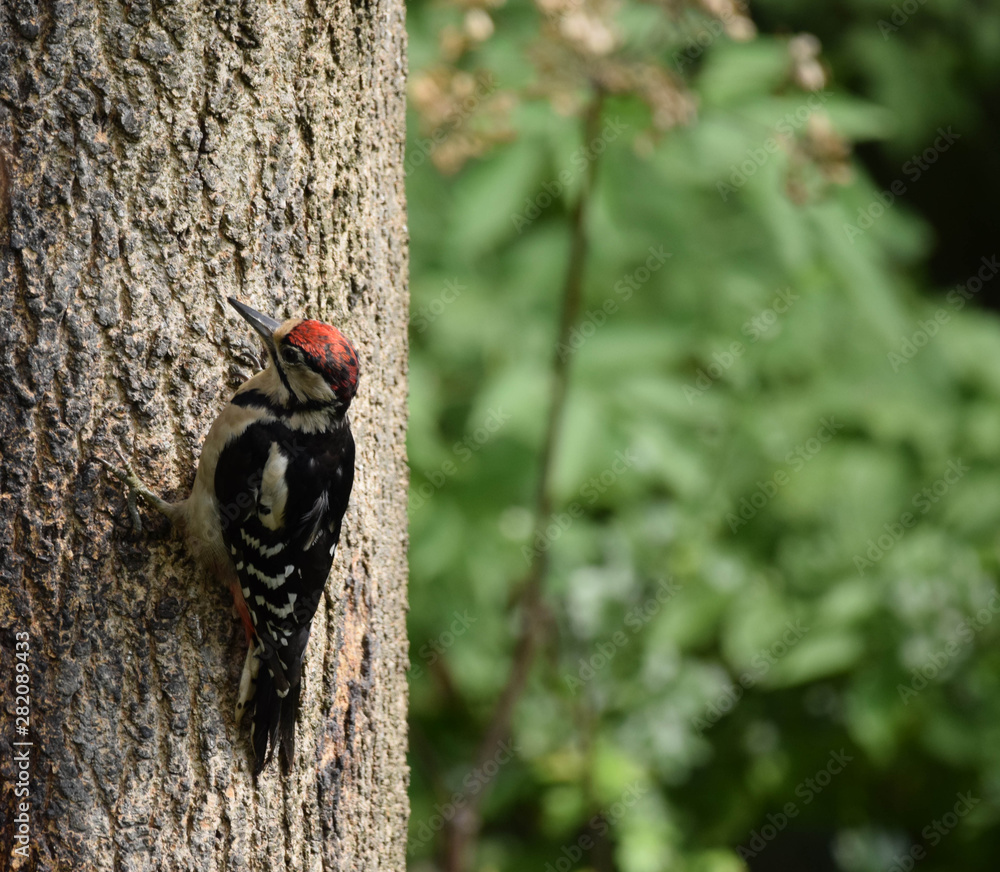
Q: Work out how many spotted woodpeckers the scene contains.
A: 1